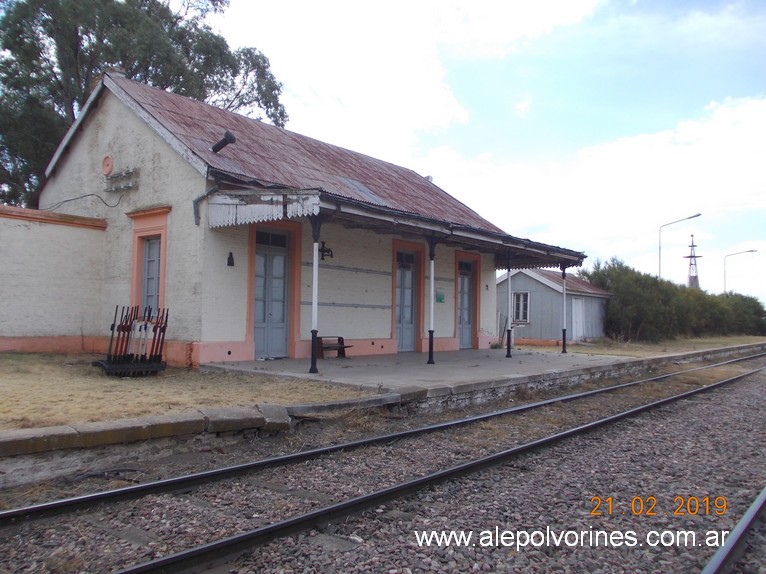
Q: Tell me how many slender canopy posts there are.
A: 4